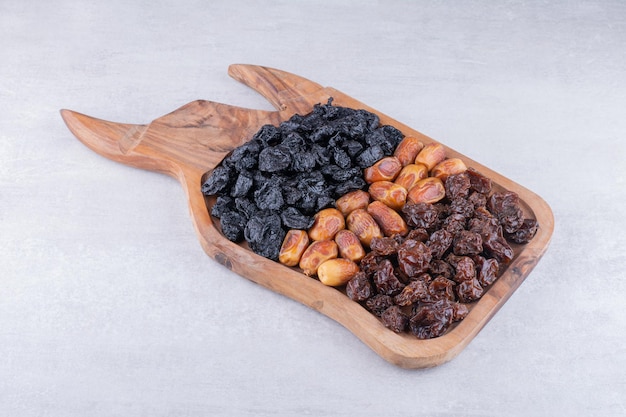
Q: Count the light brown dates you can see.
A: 15